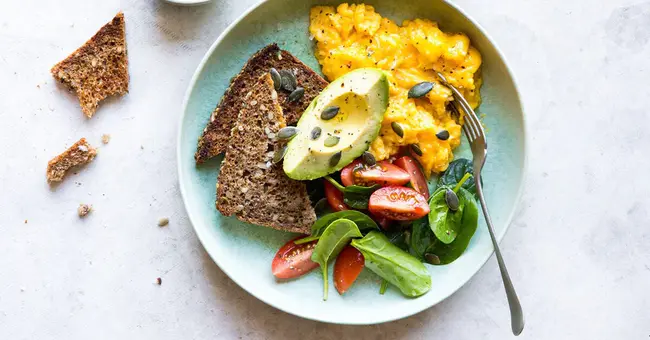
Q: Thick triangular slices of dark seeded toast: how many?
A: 2